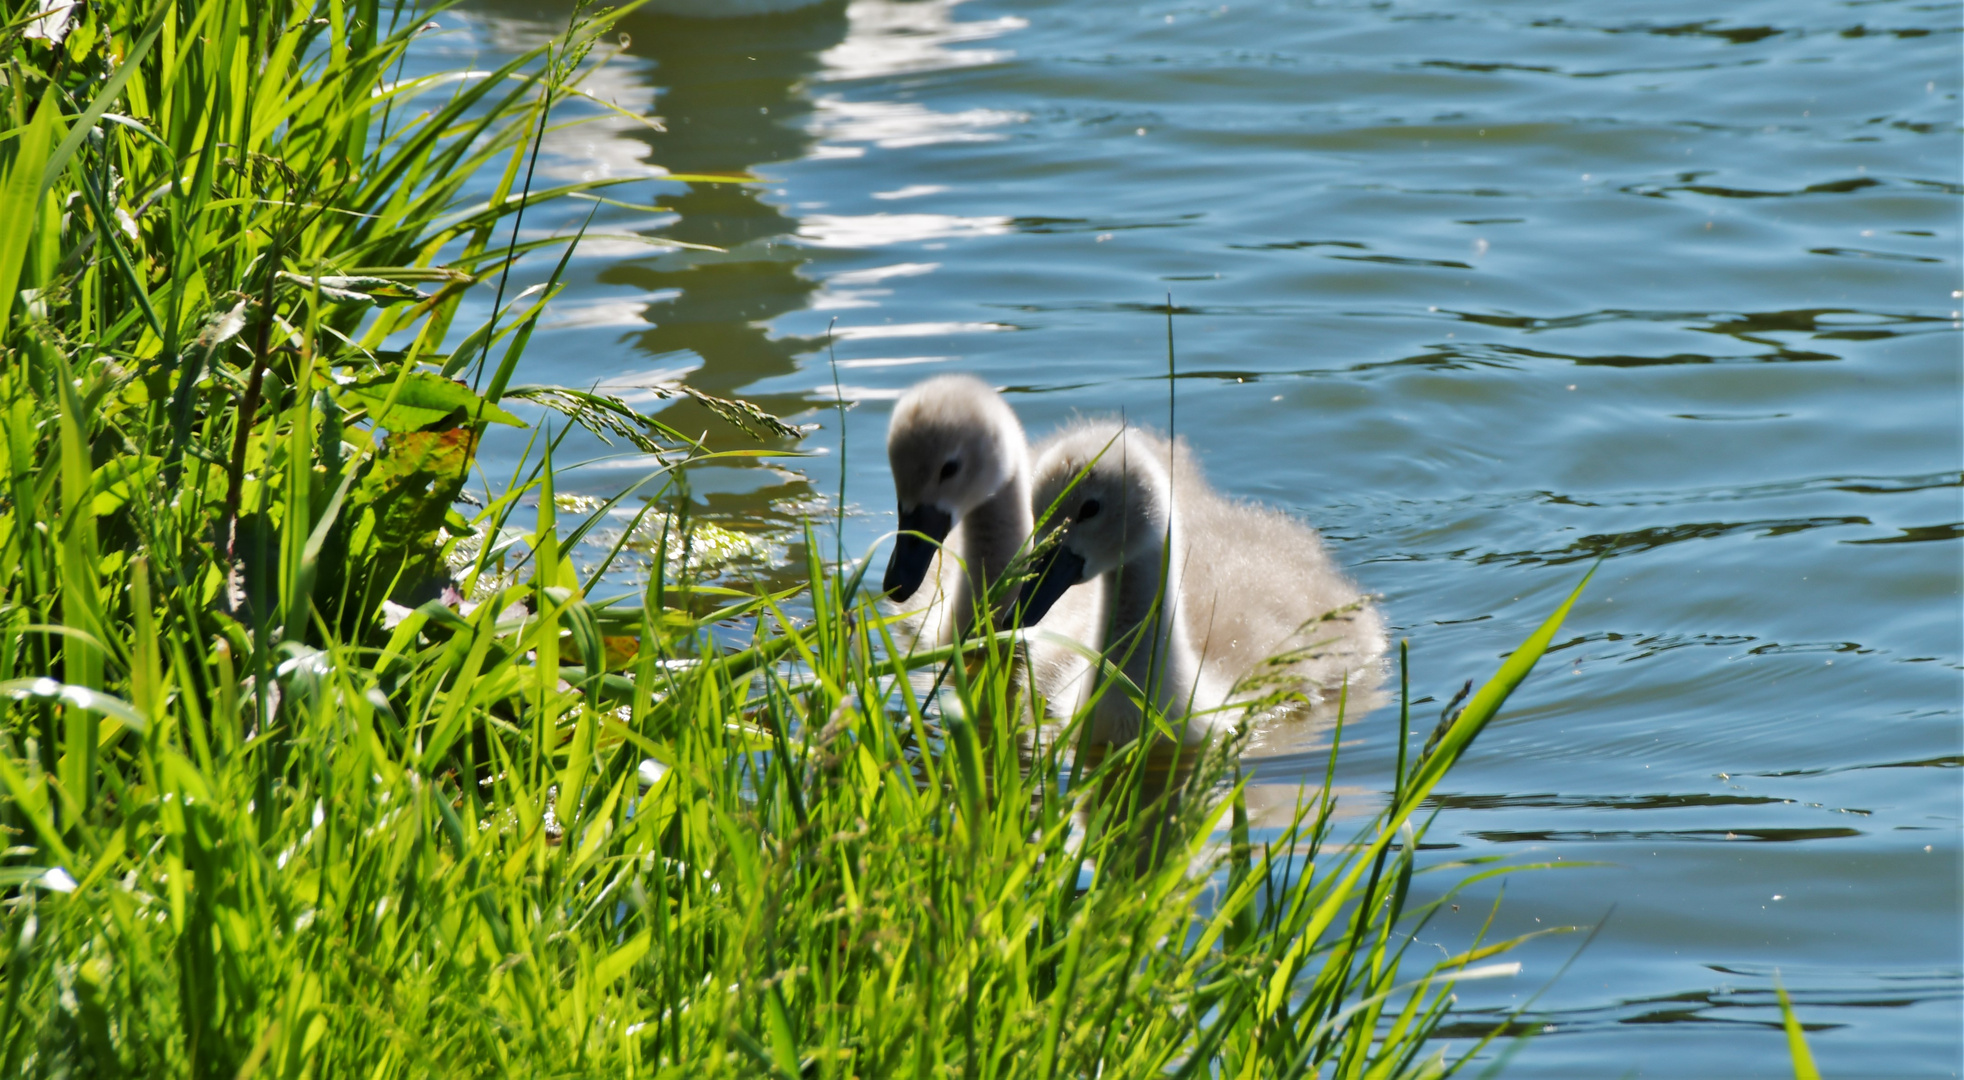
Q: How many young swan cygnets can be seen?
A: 2